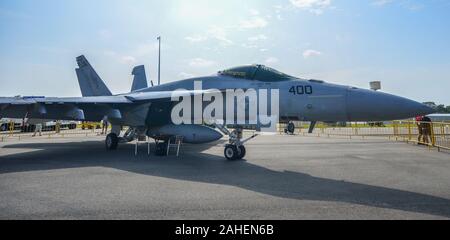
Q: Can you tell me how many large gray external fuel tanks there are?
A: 1